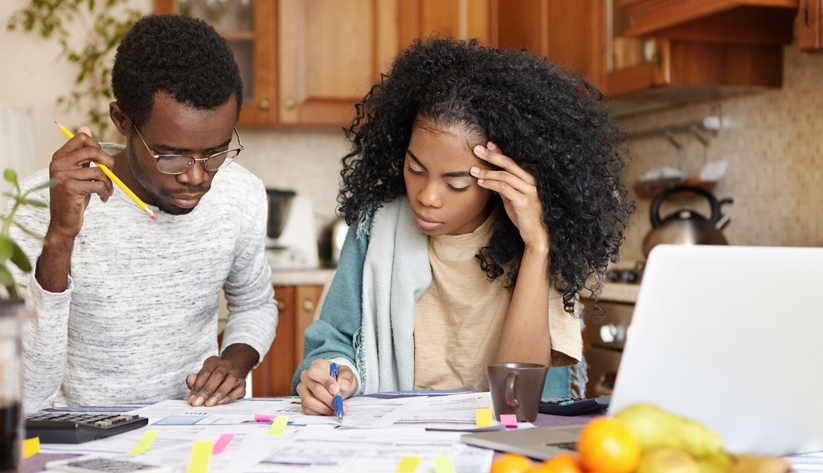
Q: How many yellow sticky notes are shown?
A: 7